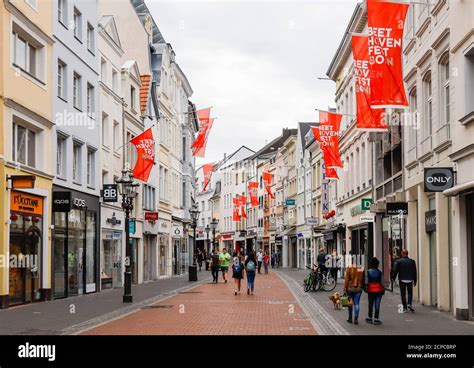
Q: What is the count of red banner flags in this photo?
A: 12